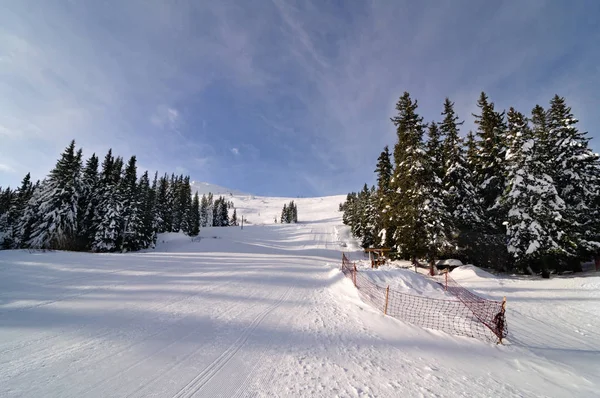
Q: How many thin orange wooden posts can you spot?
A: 5